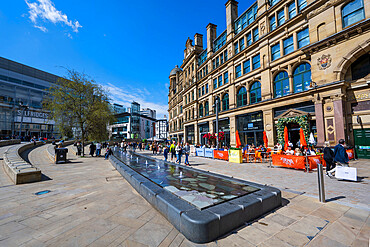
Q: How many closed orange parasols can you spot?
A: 4